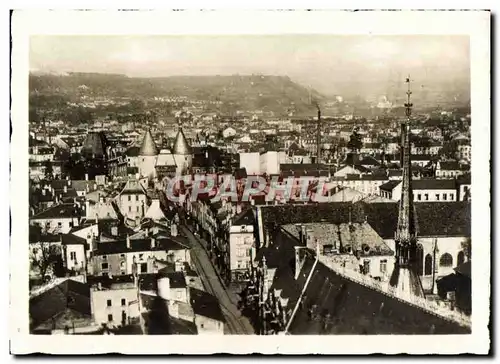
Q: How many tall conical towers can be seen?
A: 2